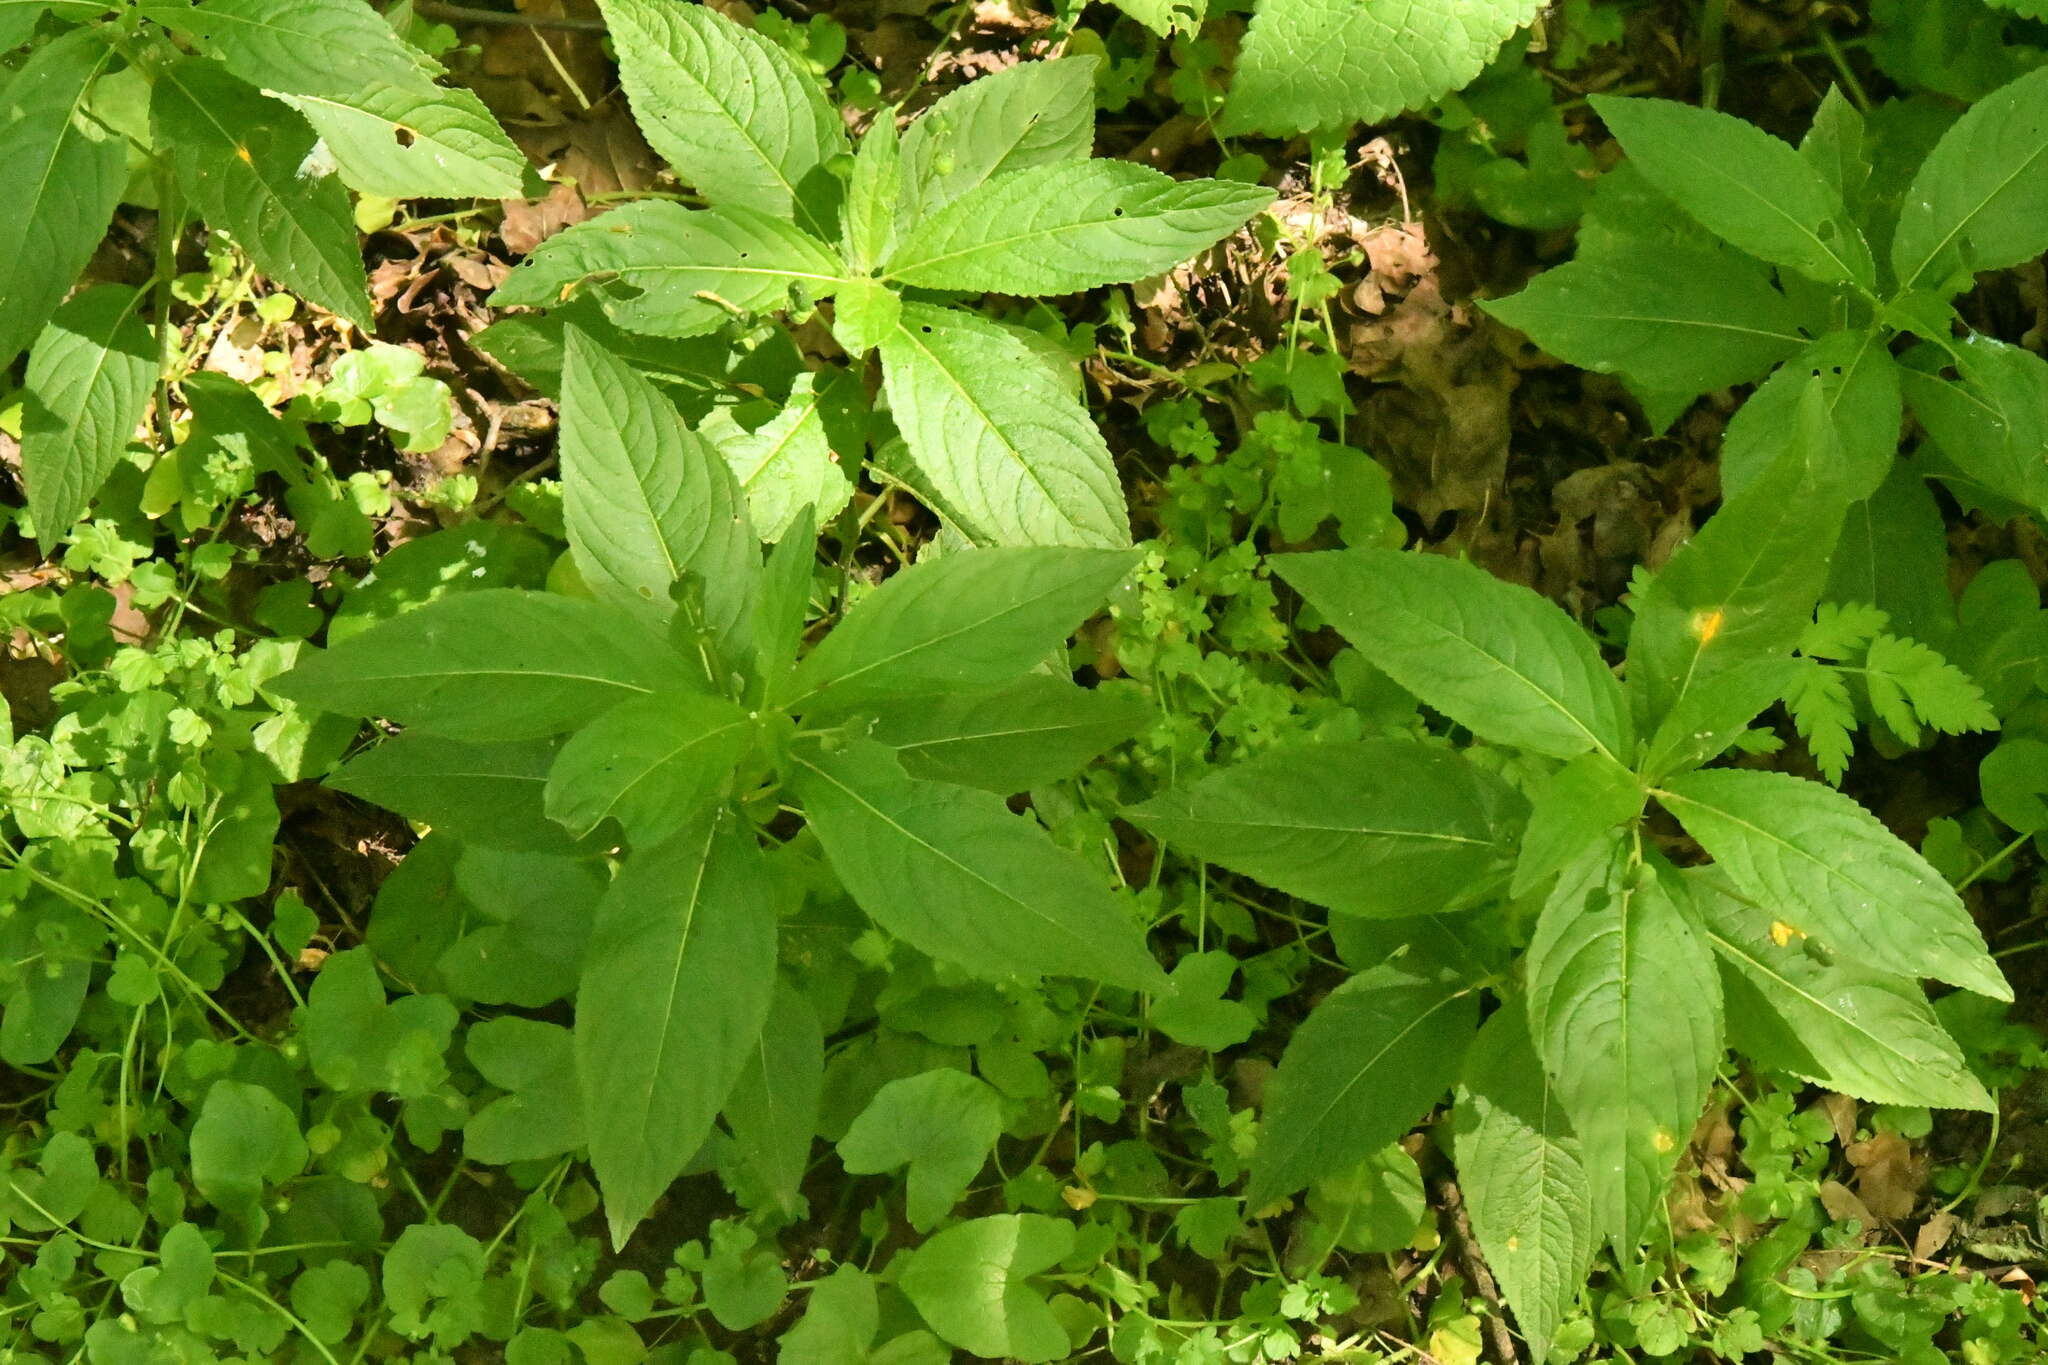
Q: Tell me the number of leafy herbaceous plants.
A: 5